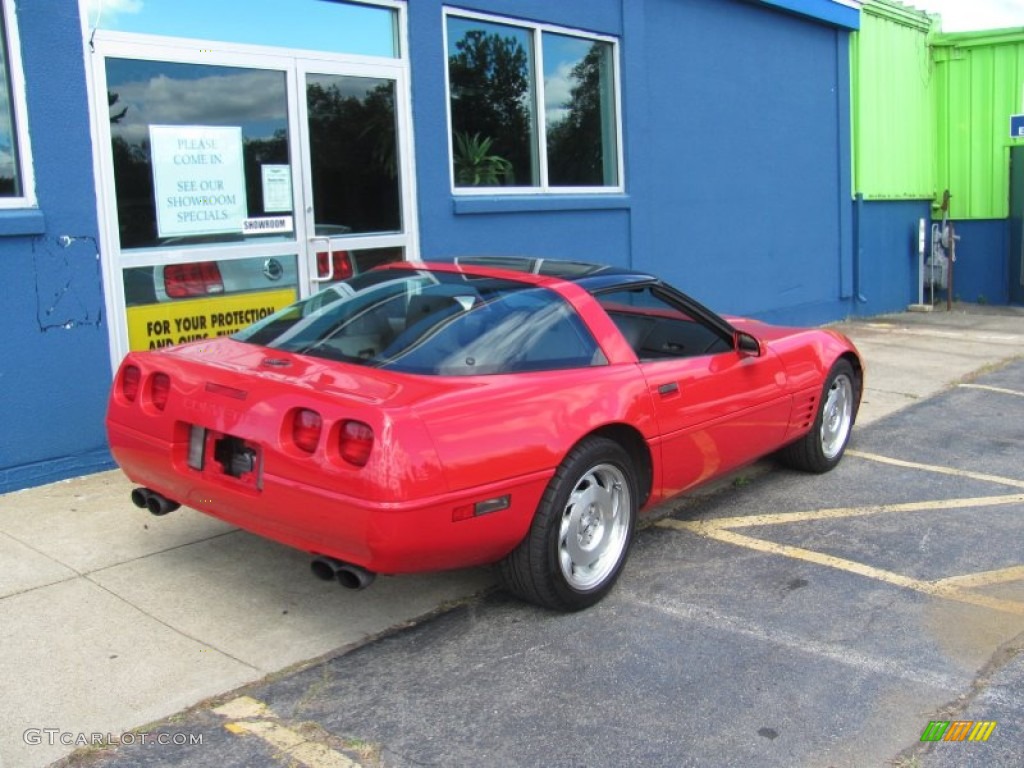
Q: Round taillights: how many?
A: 4